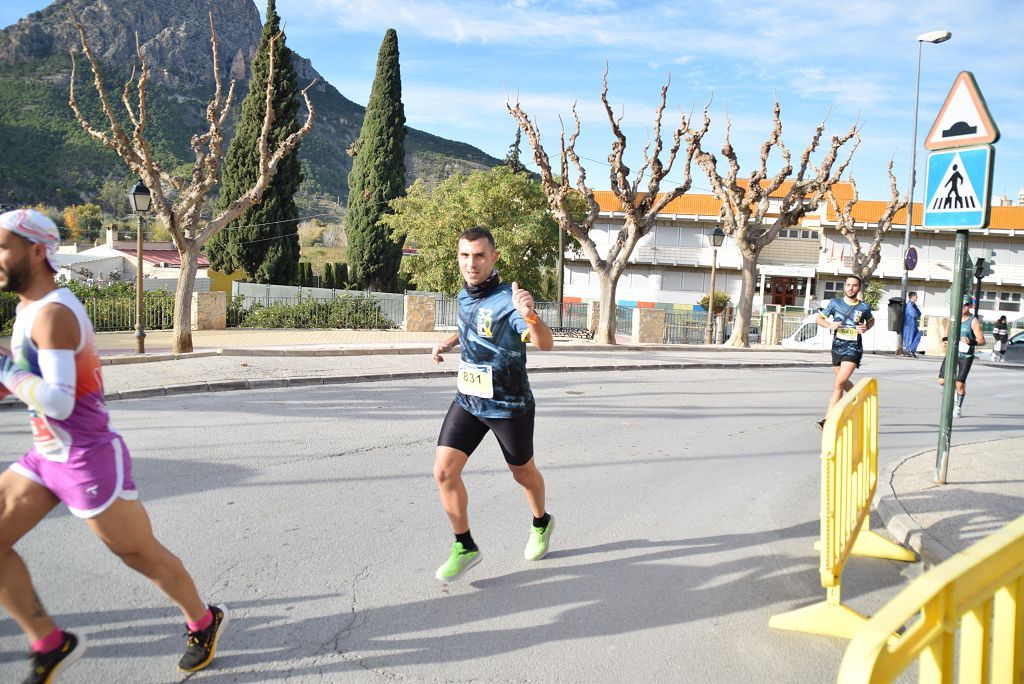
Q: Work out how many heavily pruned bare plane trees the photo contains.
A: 4